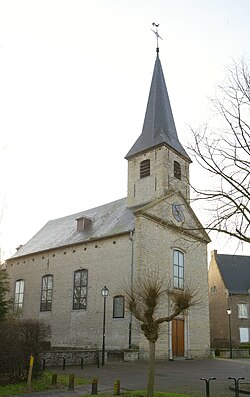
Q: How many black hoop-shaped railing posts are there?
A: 6